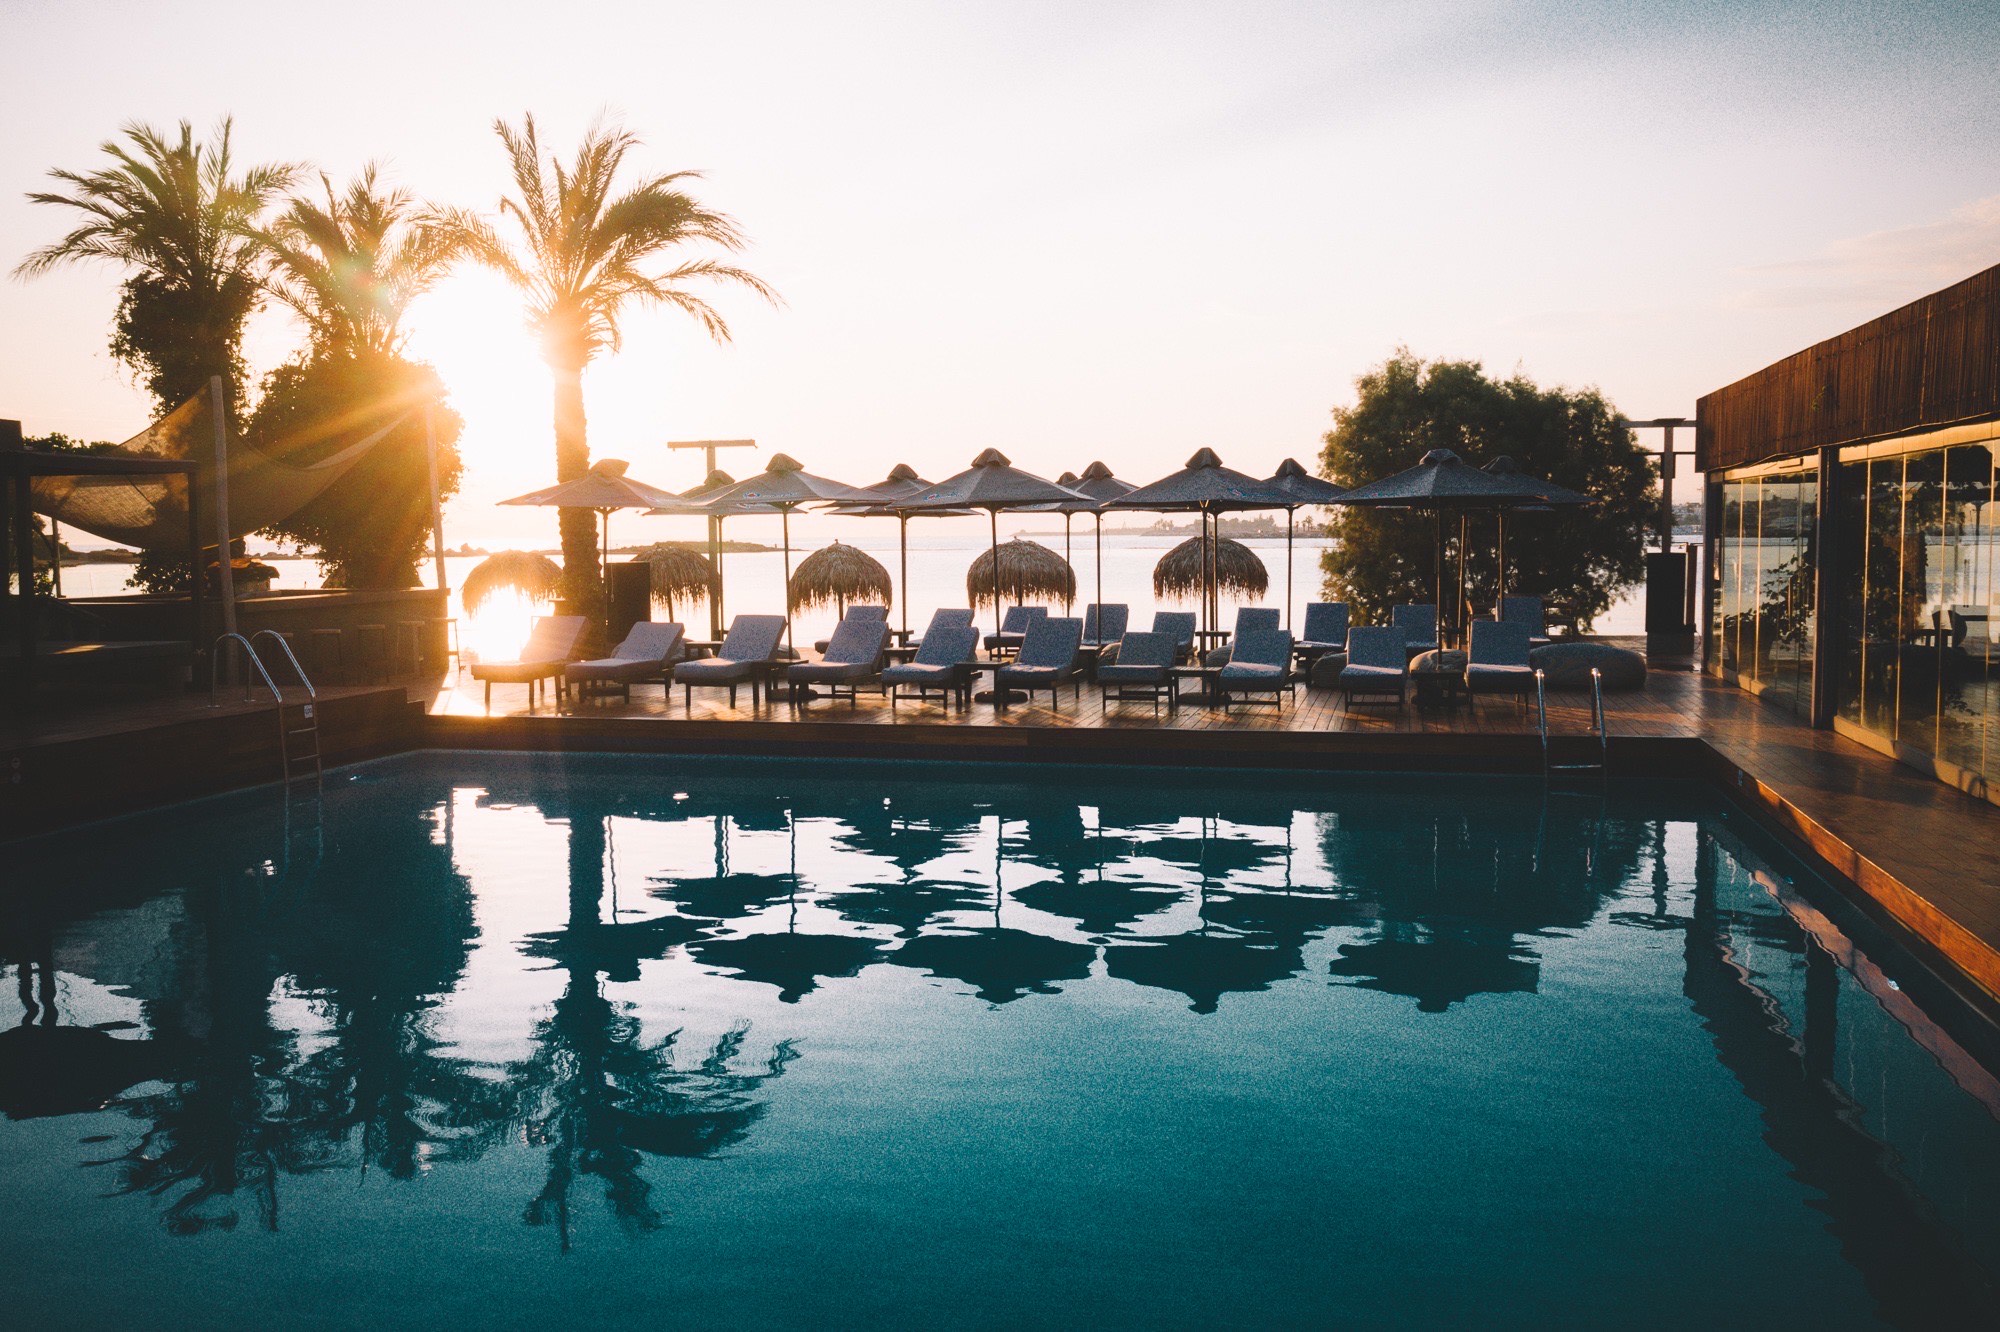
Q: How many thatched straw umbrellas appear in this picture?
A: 5